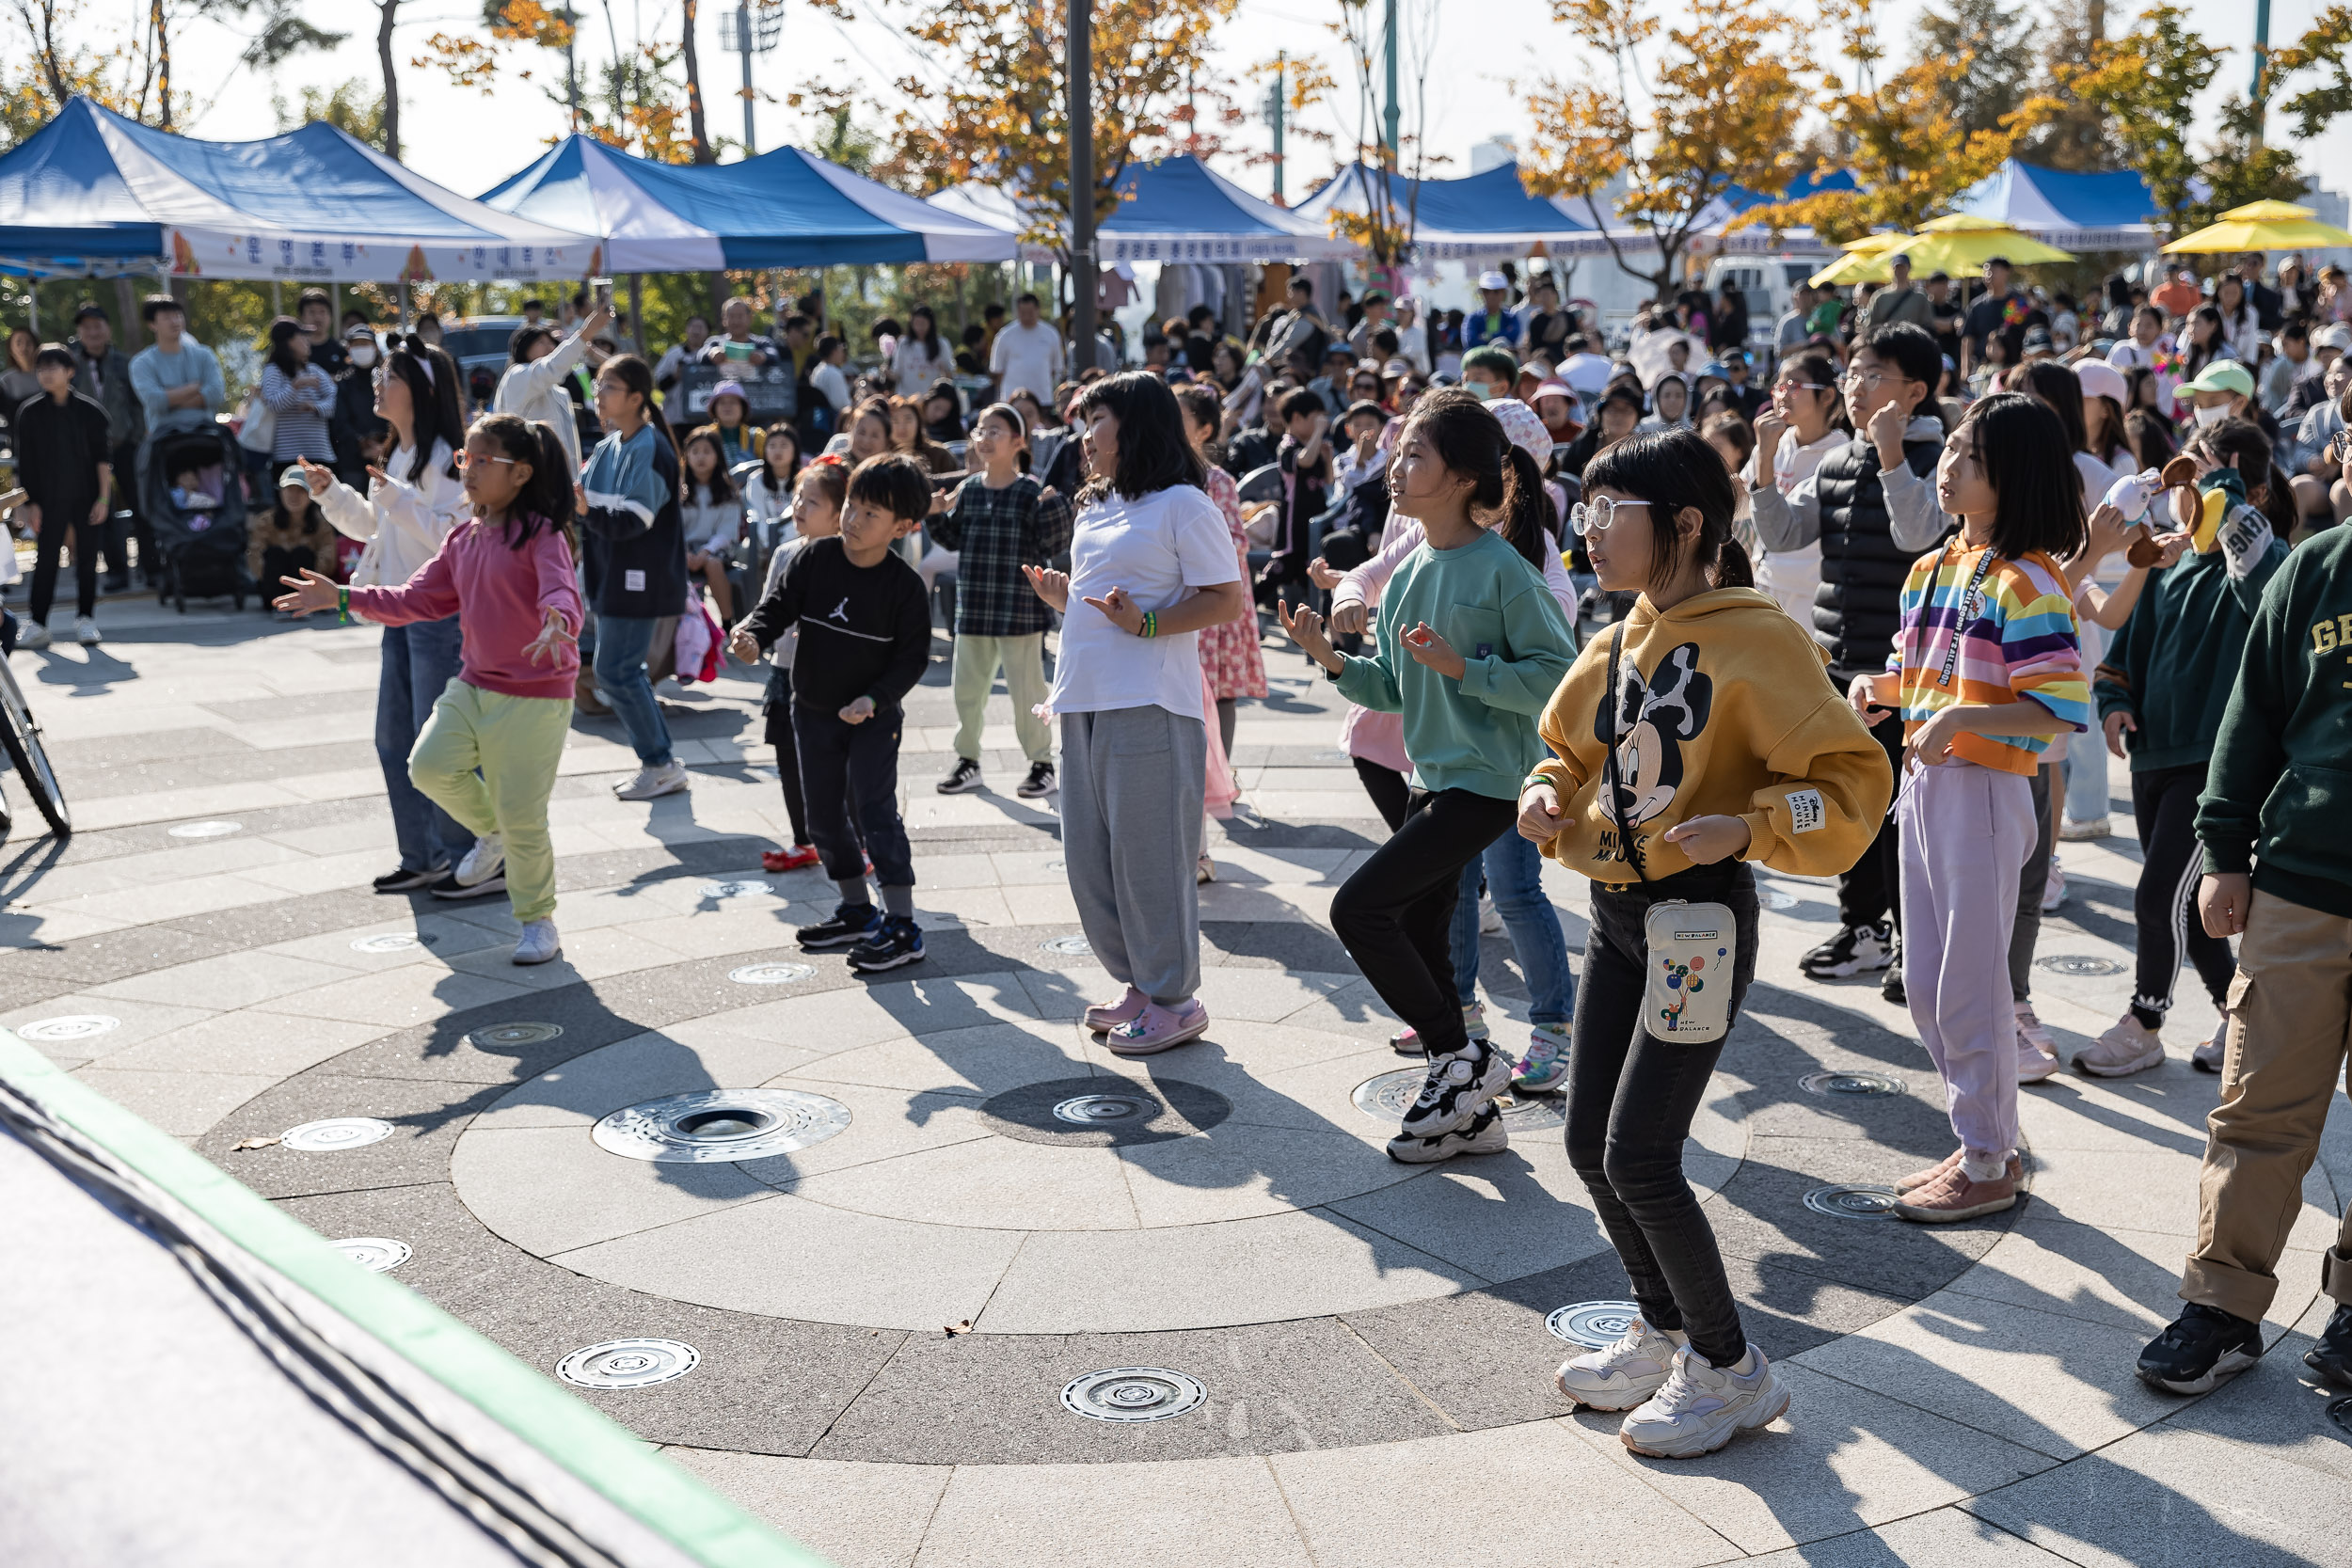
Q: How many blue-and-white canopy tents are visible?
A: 6